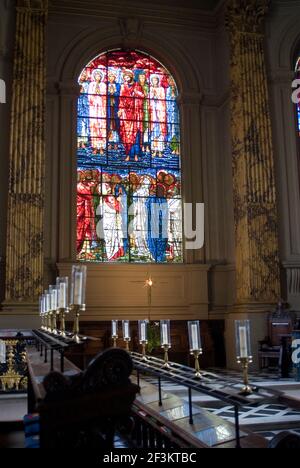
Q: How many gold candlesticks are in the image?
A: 12